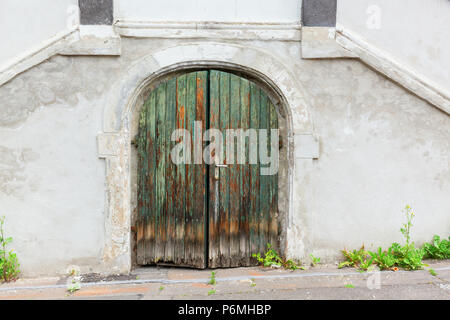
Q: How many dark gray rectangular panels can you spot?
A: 2